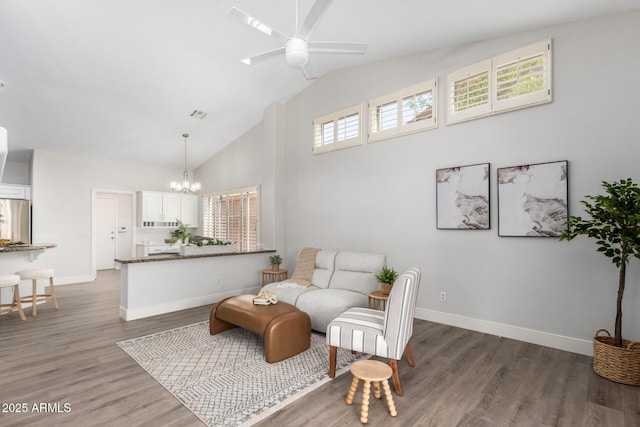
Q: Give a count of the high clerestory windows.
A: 3